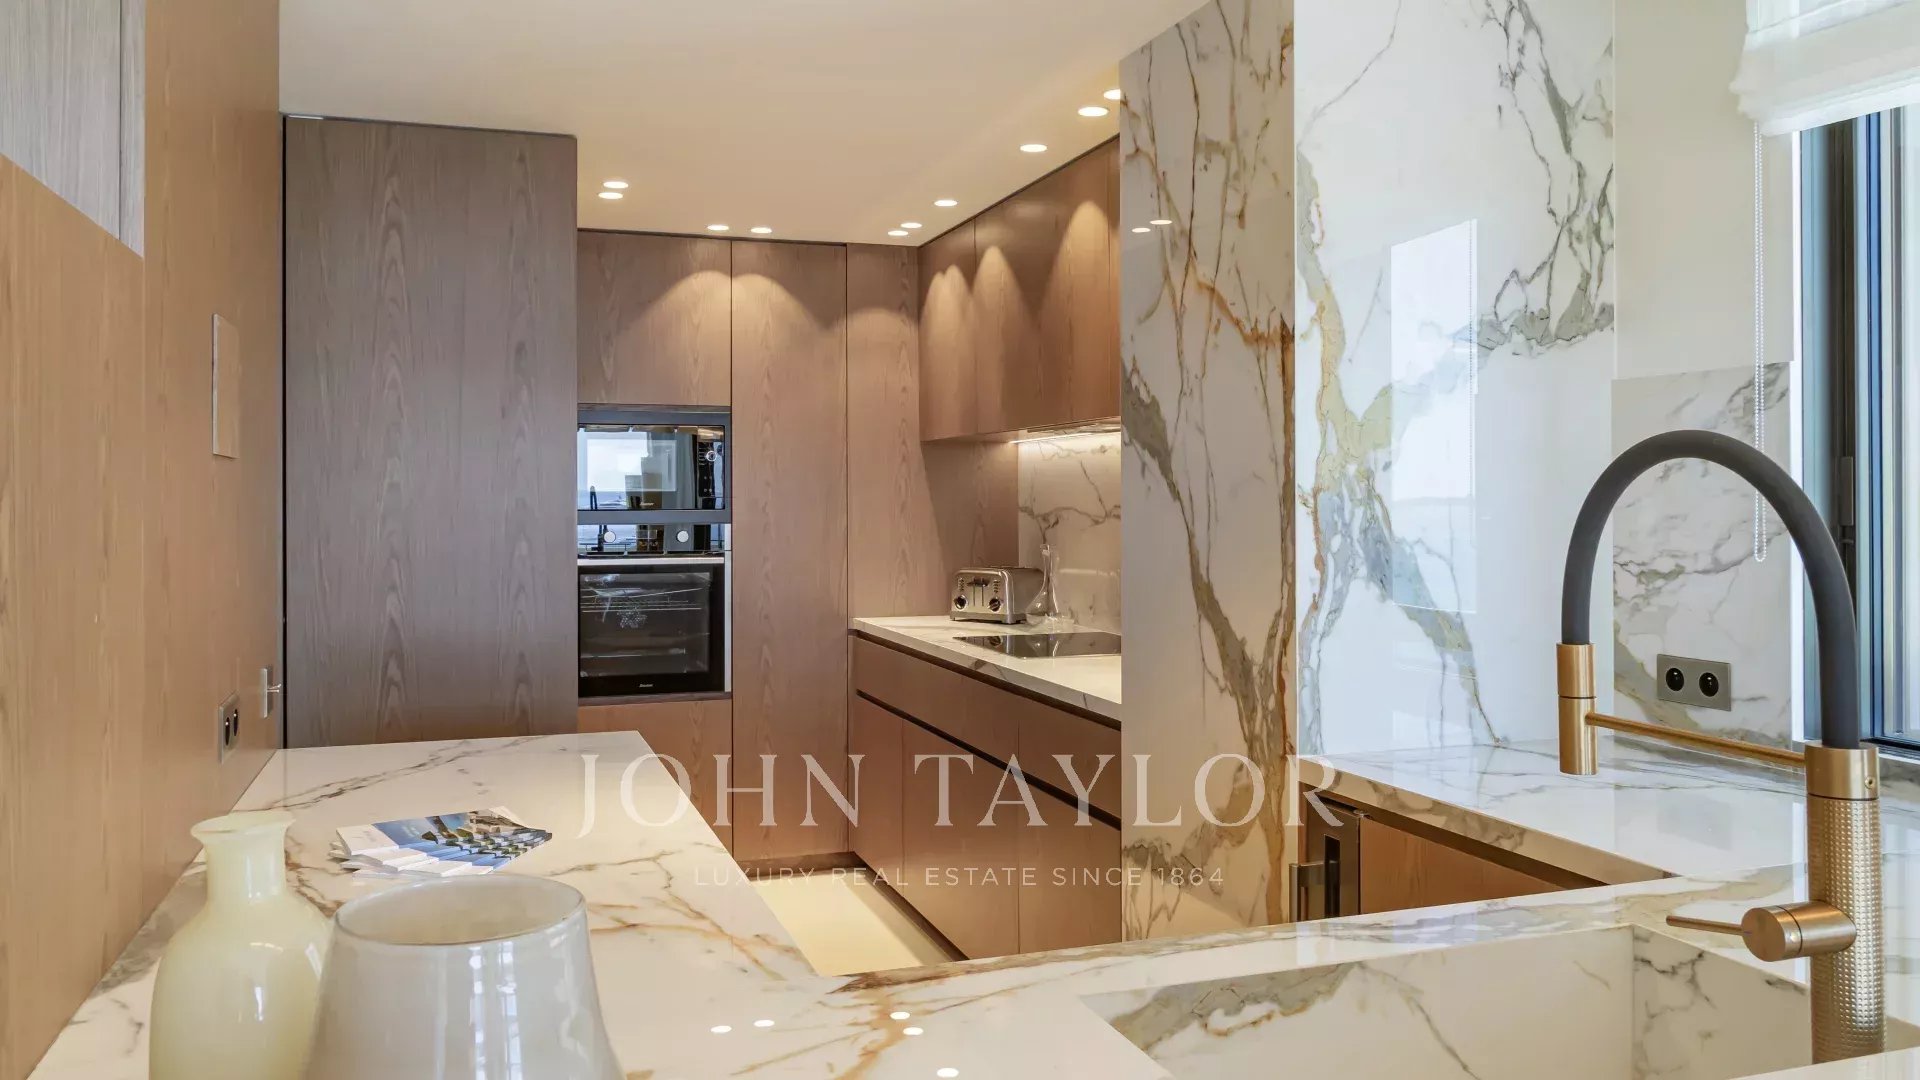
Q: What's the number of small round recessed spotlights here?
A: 10